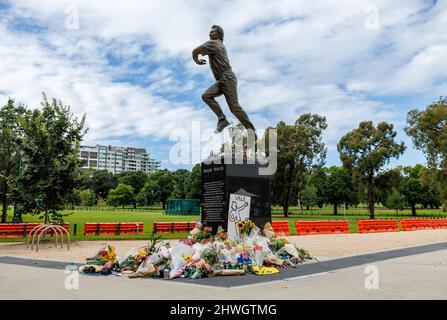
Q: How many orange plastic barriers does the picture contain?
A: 7